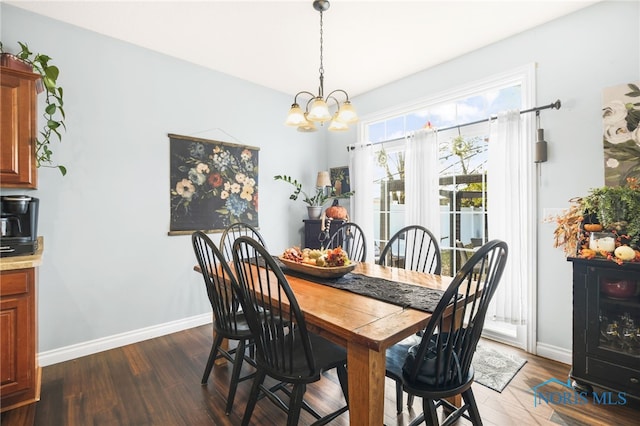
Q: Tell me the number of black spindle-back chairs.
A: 6